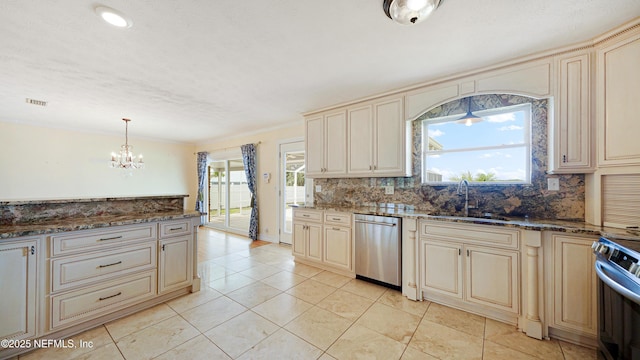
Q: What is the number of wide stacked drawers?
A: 3